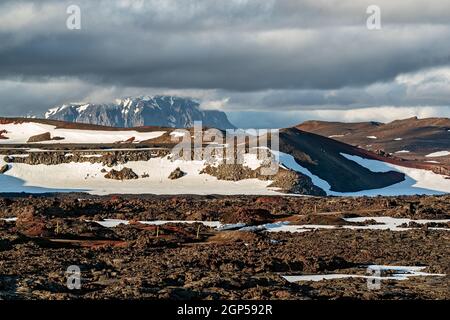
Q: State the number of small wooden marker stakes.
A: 4